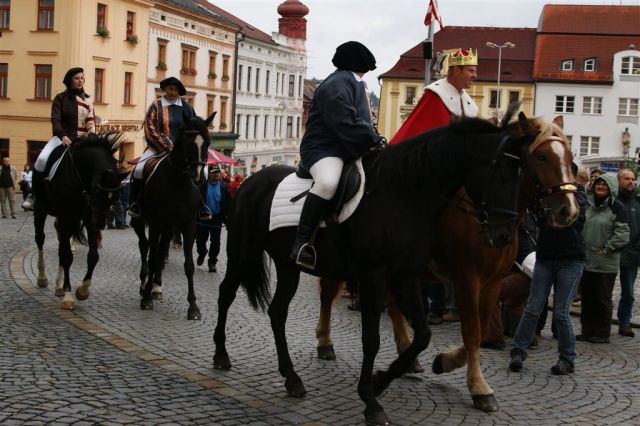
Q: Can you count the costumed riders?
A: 4